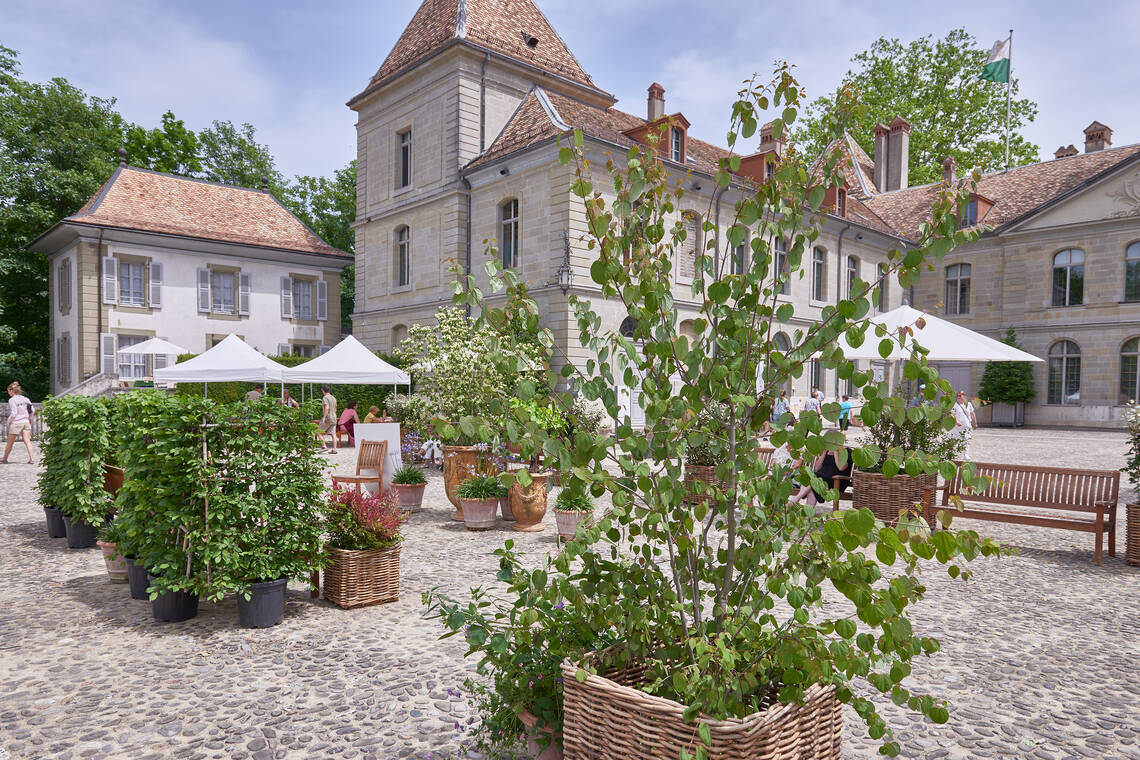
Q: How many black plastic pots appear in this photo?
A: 5